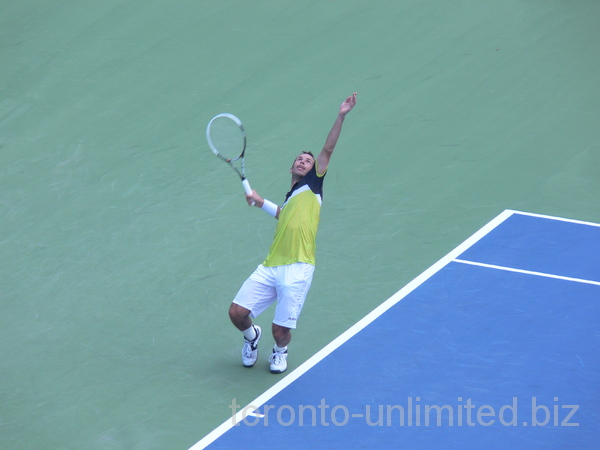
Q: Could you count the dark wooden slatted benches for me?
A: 0